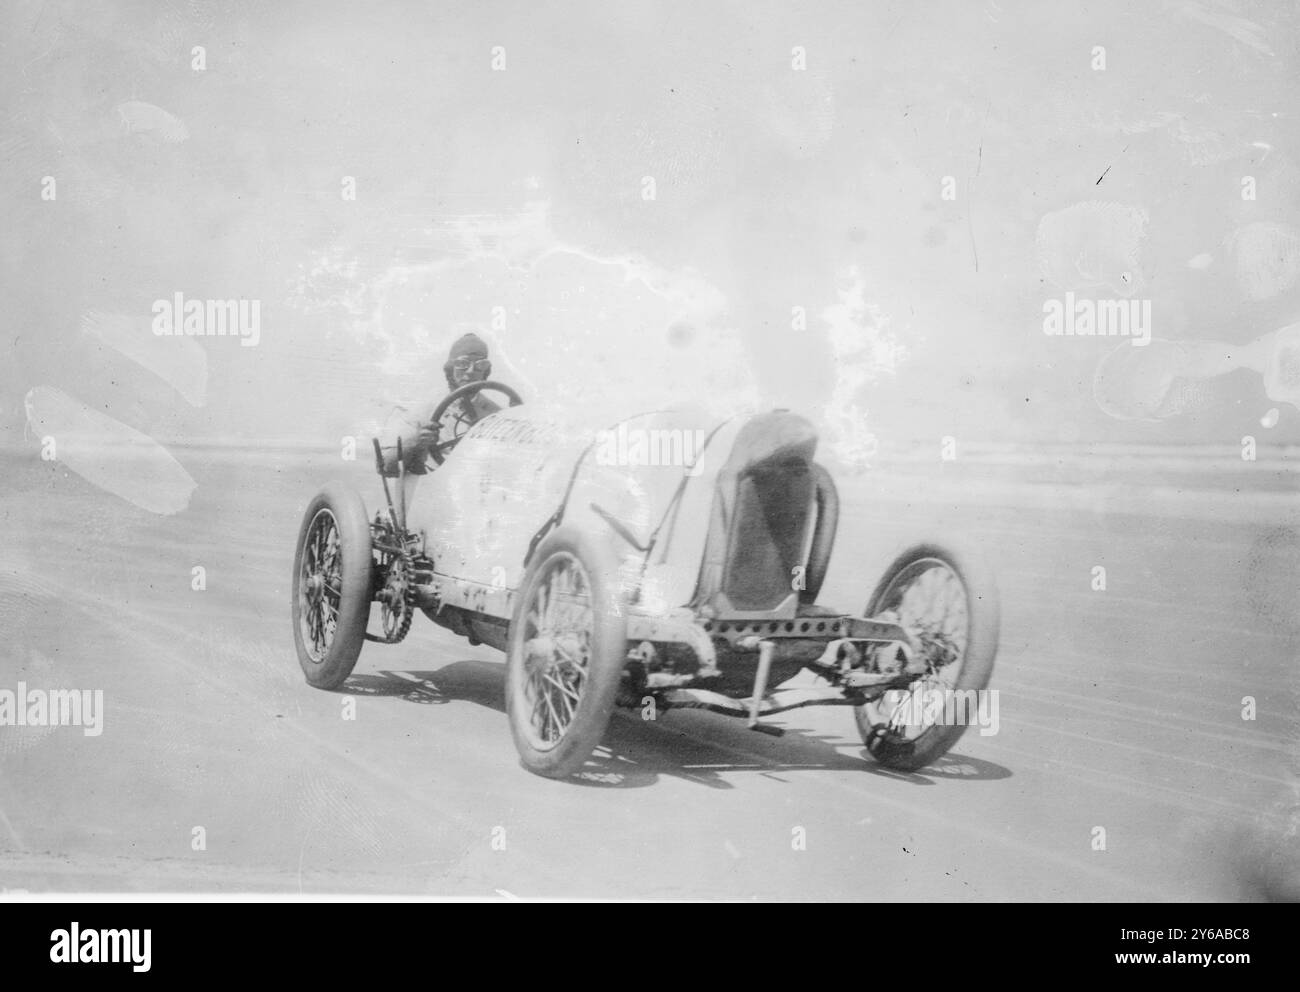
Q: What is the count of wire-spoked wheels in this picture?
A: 3